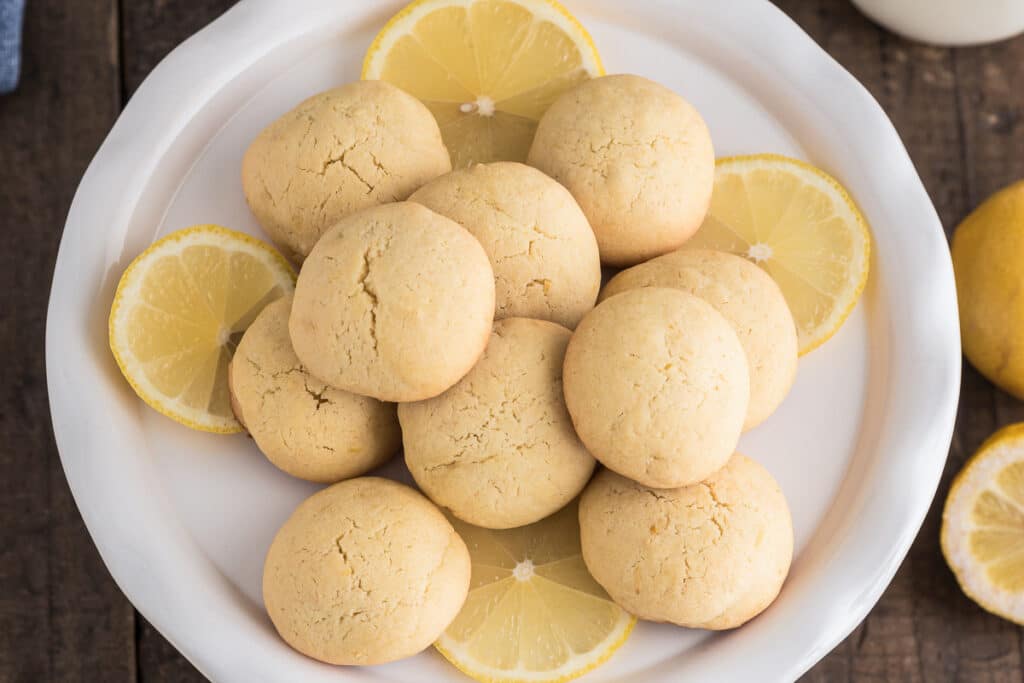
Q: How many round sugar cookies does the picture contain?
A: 10